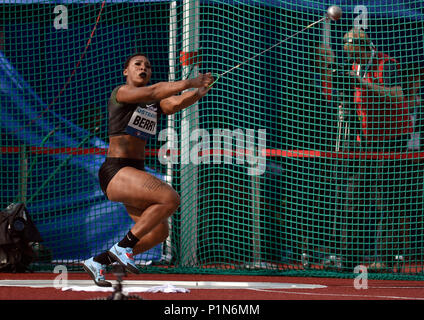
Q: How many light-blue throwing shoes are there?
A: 2